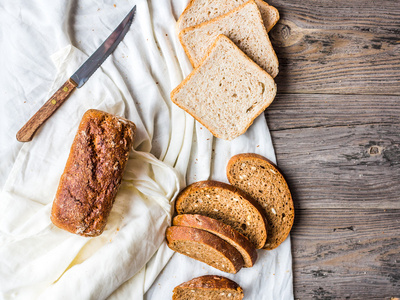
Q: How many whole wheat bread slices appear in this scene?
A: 5